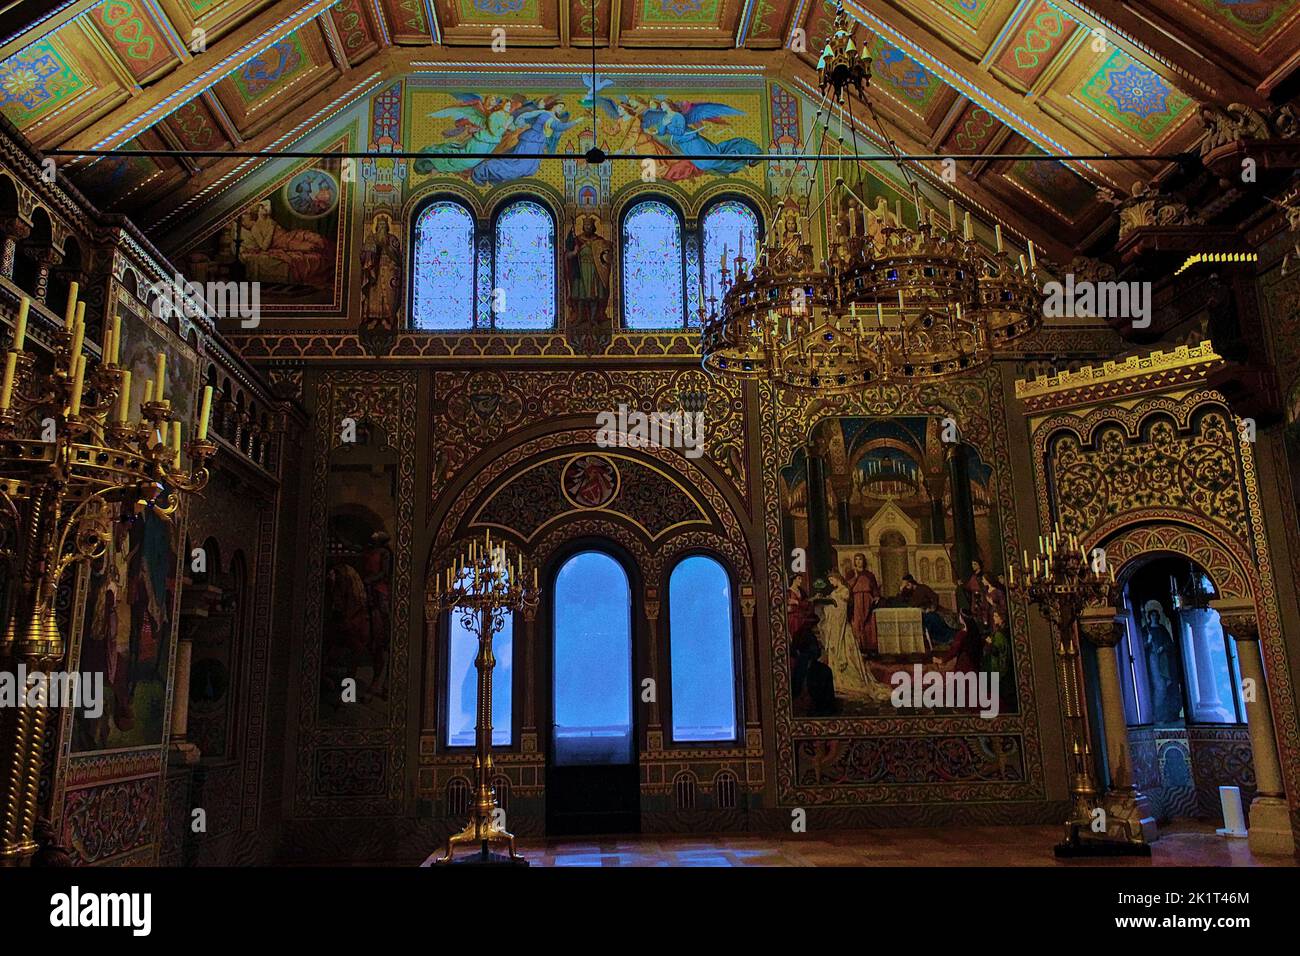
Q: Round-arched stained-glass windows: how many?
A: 4